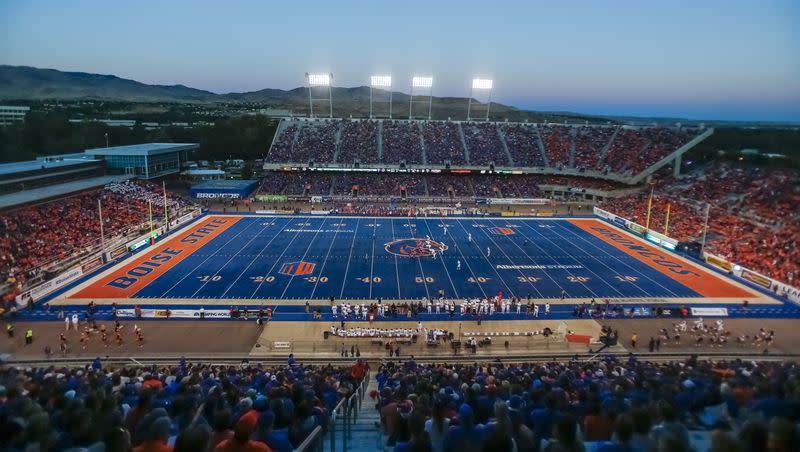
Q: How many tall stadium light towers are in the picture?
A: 4